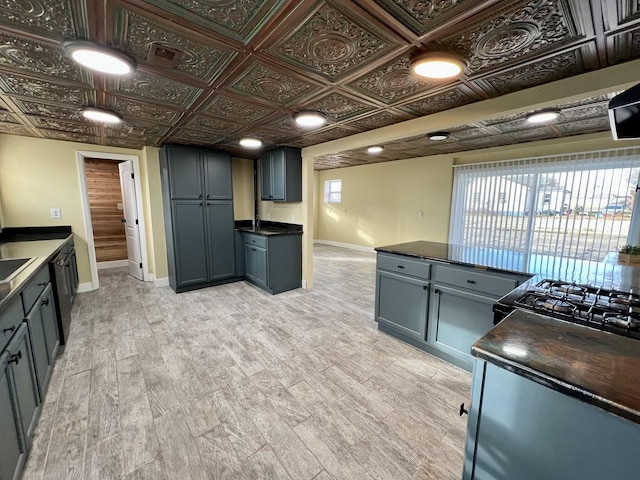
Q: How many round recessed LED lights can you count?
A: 8